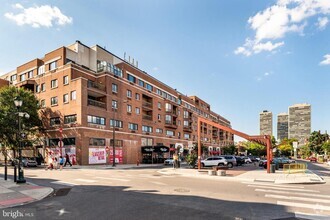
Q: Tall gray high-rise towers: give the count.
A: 3